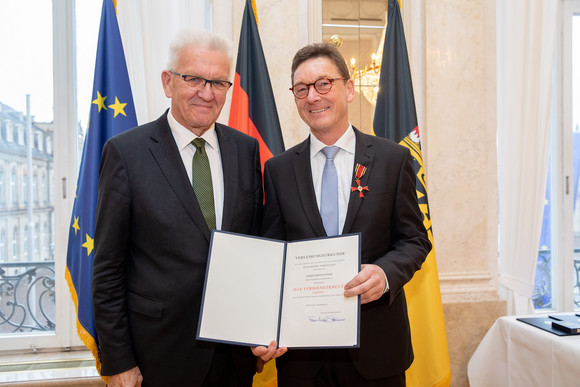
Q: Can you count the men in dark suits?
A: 2